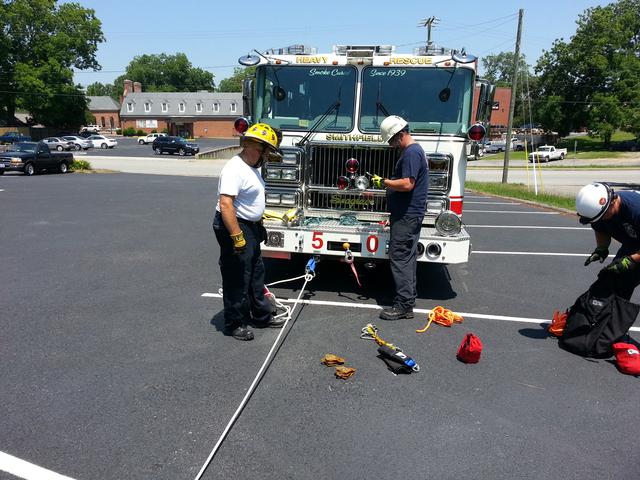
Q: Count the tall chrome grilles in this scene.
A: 1